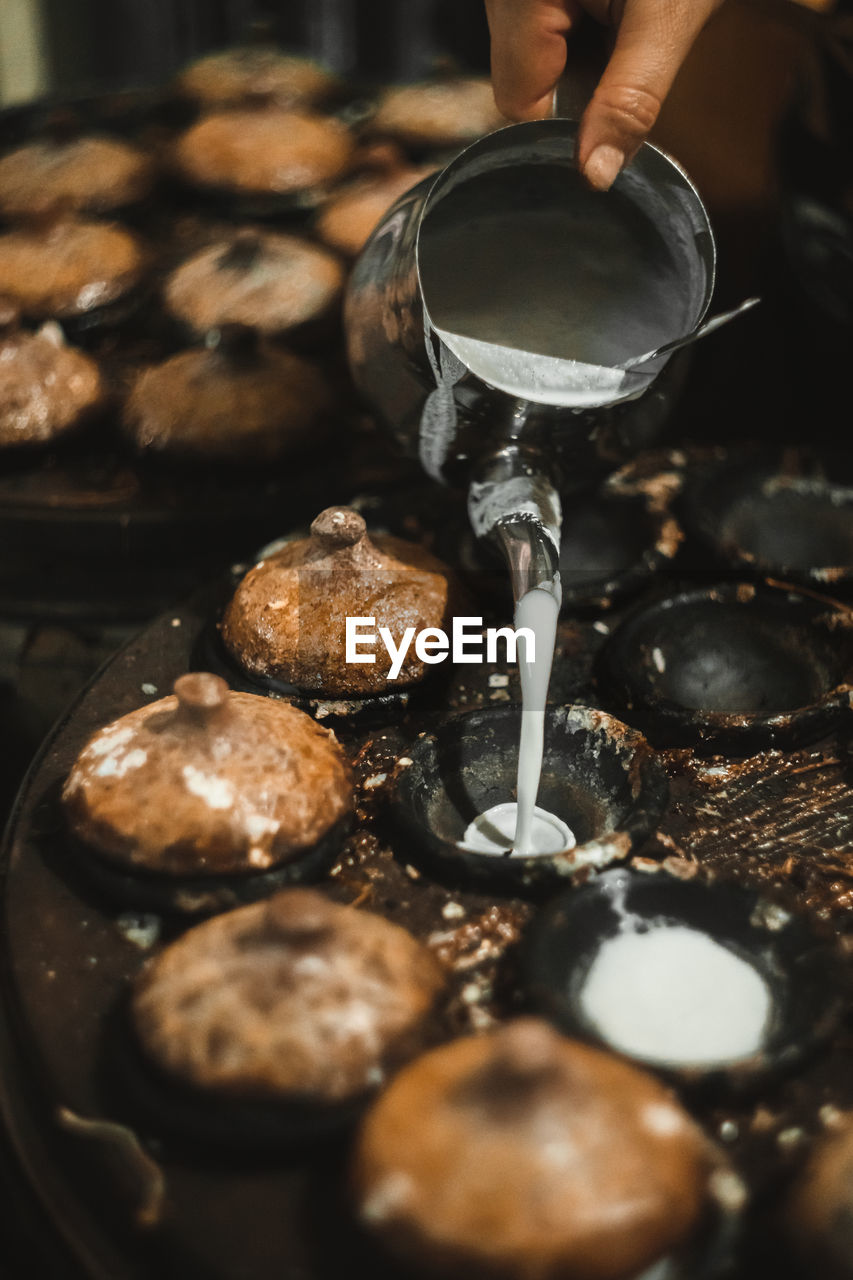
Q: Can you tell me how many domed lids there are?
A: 14